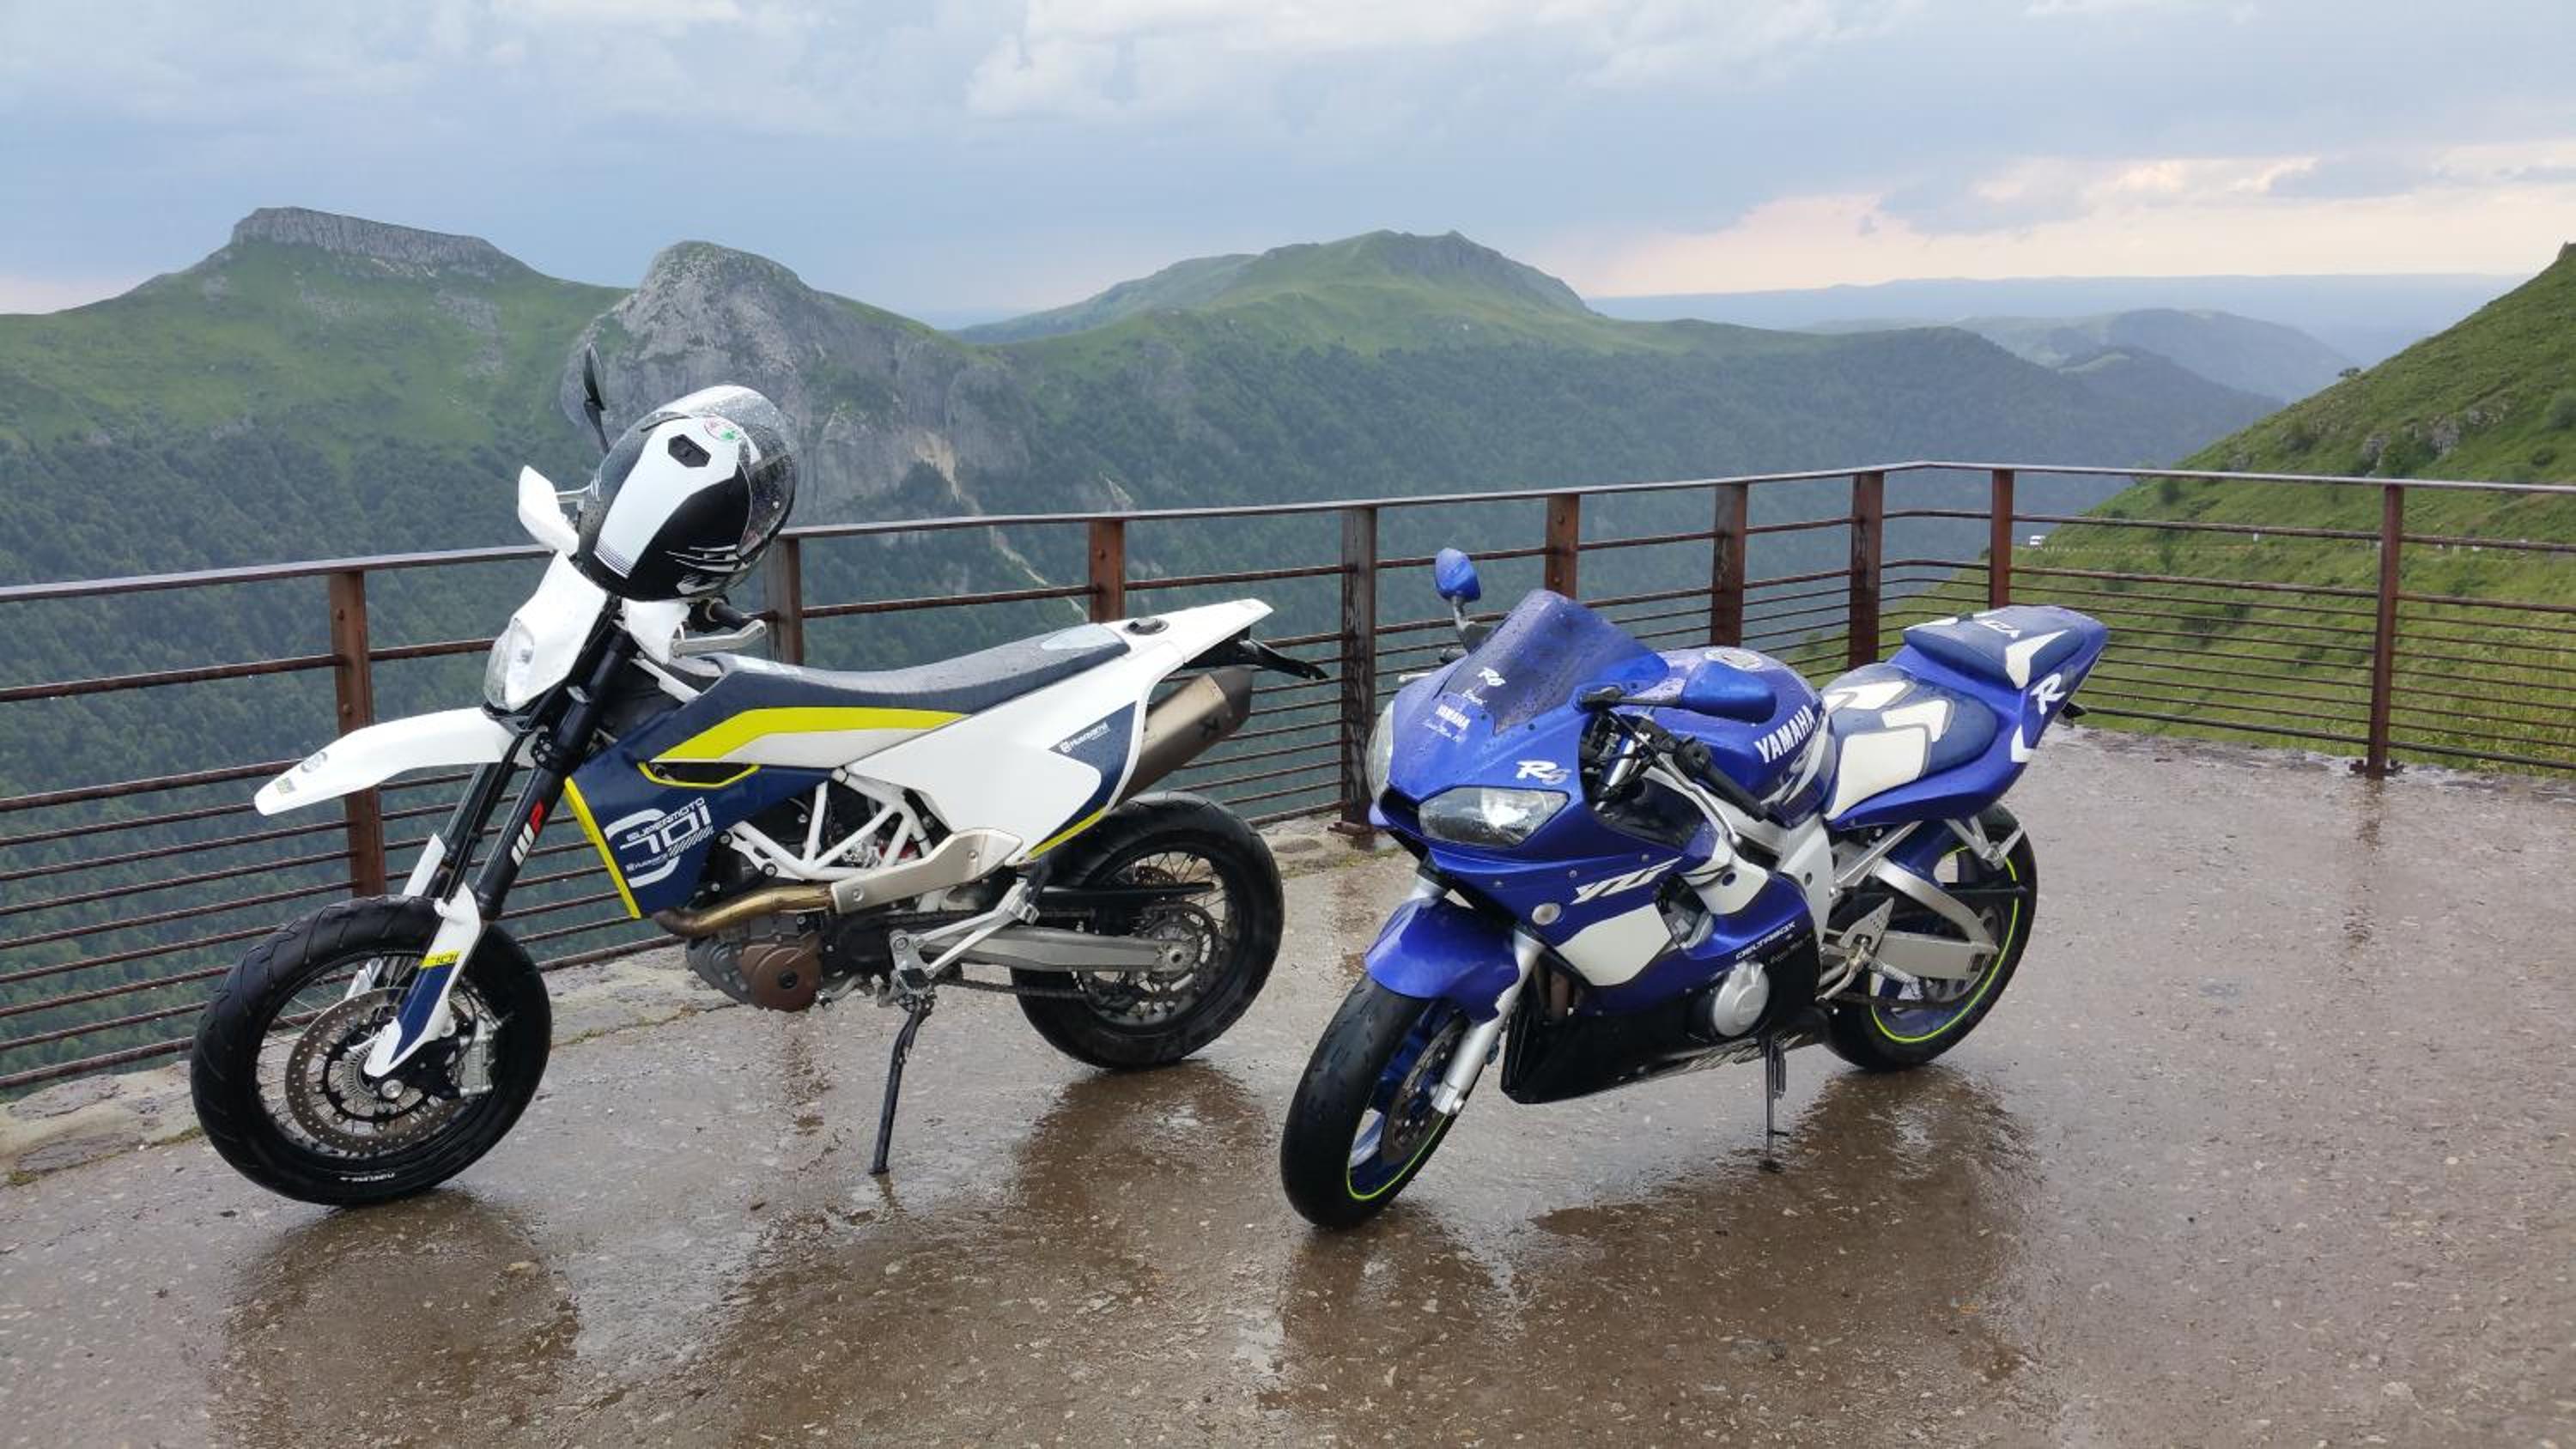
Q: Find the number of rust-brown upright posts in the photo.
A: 9